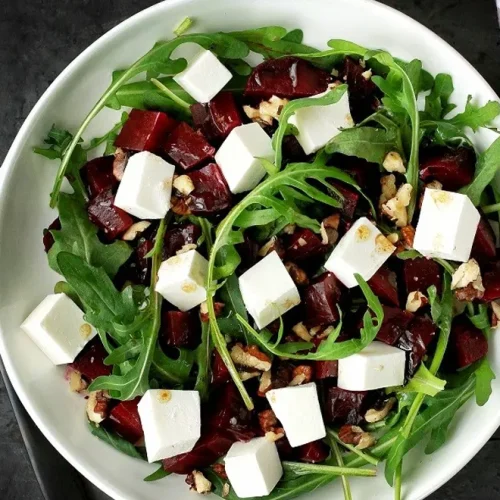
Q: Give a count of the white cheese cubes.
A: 13